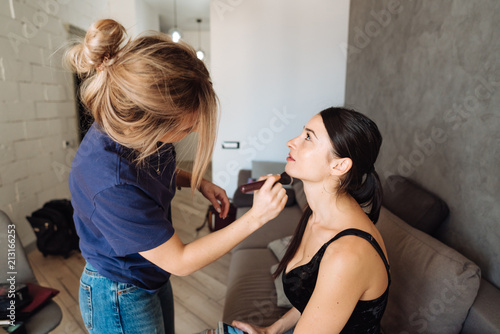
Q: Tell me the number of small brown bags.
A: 1